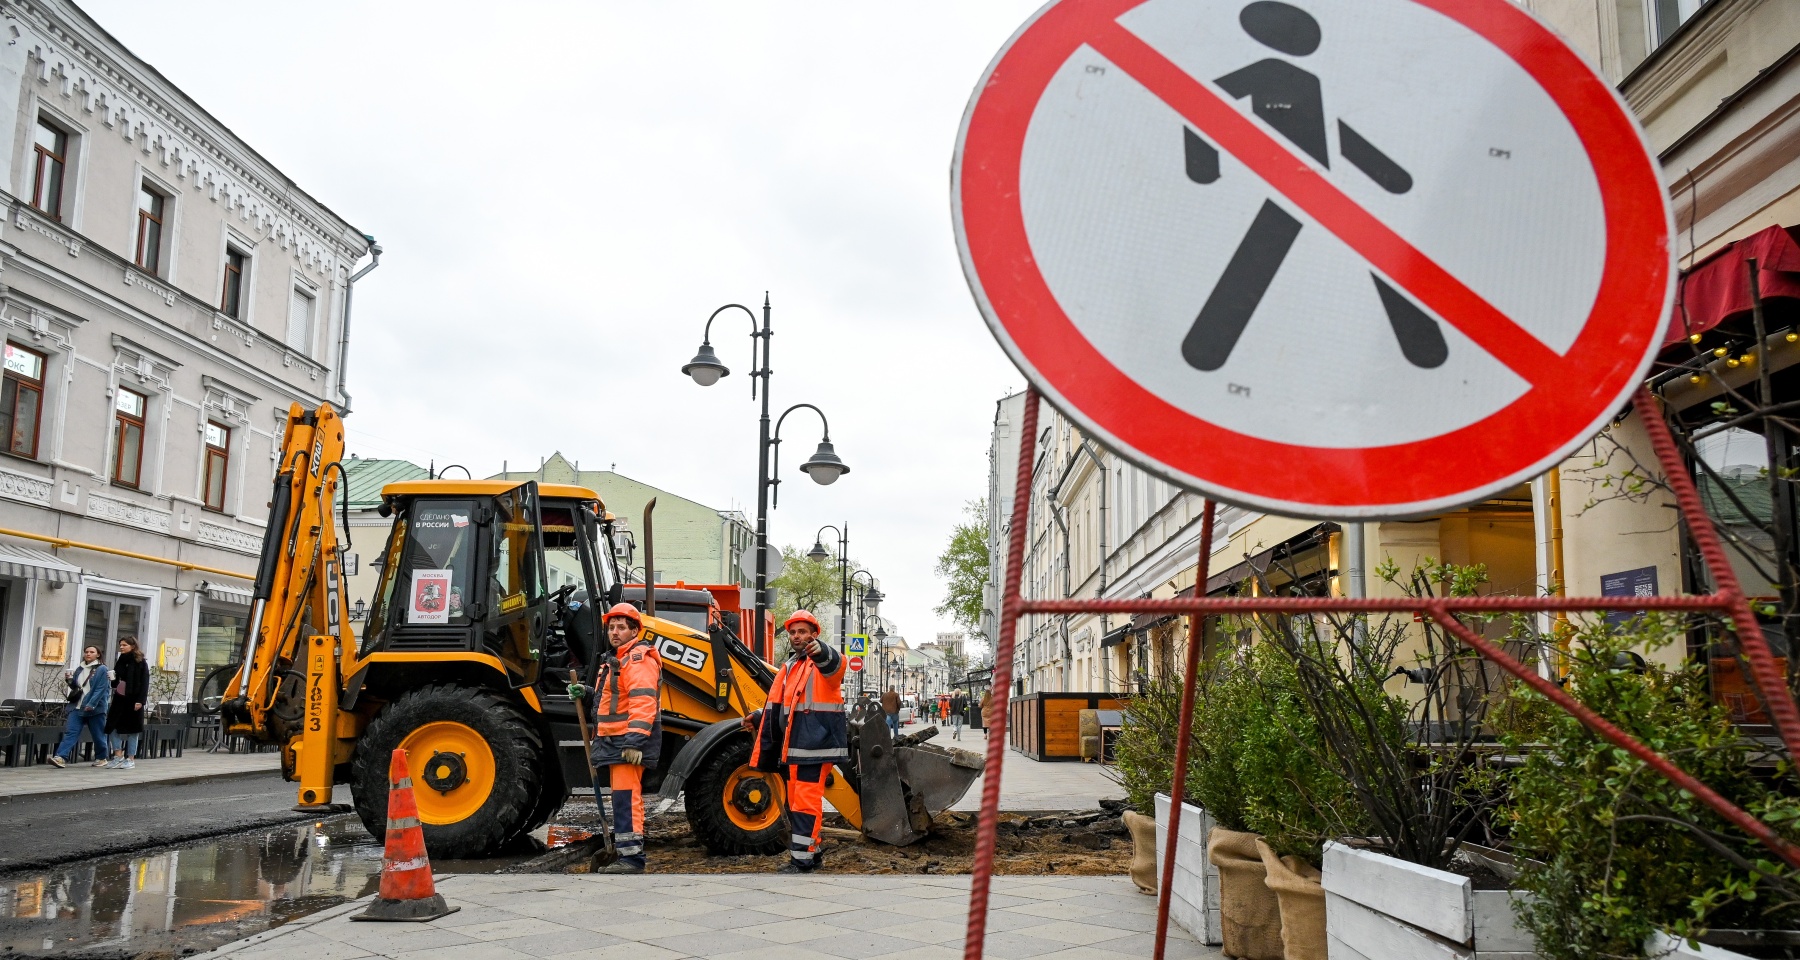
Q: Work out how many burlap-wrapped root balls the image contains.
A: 3